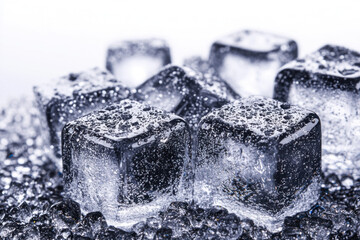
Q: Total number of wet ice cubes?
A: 7